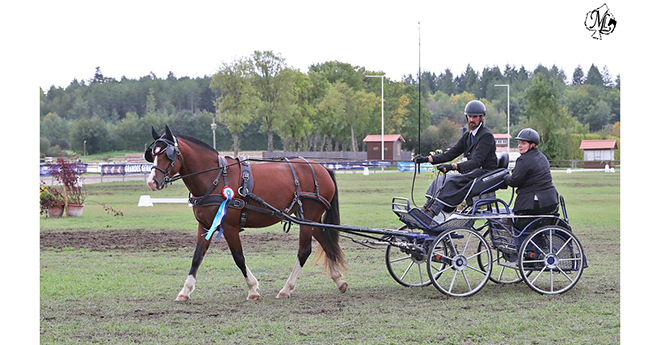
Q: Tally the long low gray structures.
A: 1